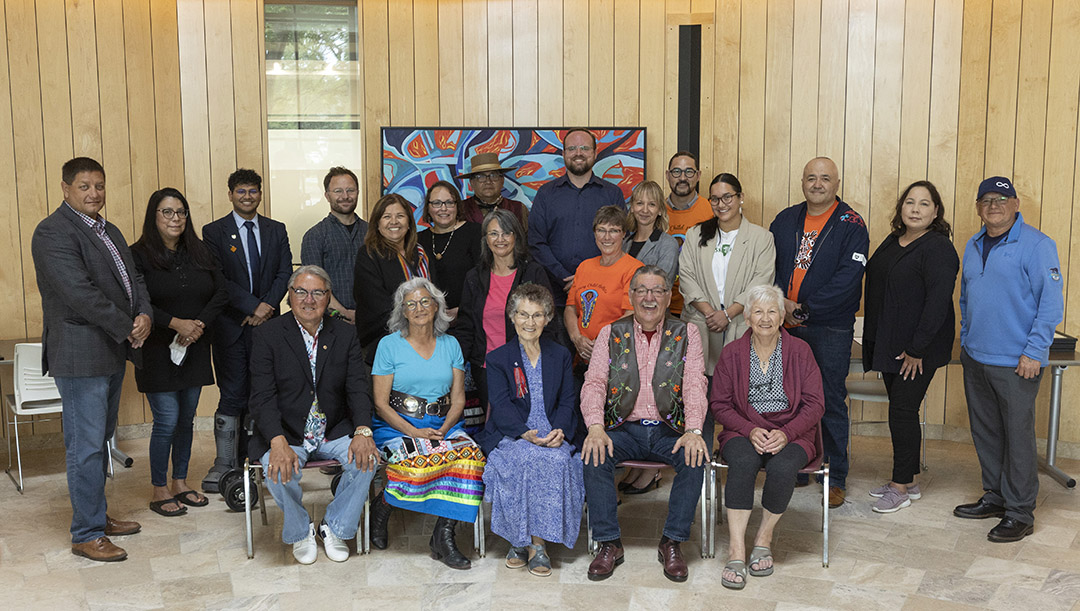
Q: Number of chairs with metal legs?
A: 7